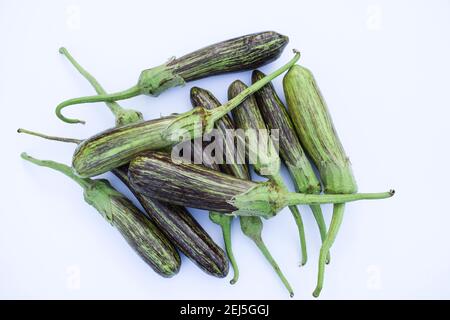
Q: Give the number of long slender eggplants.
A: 11